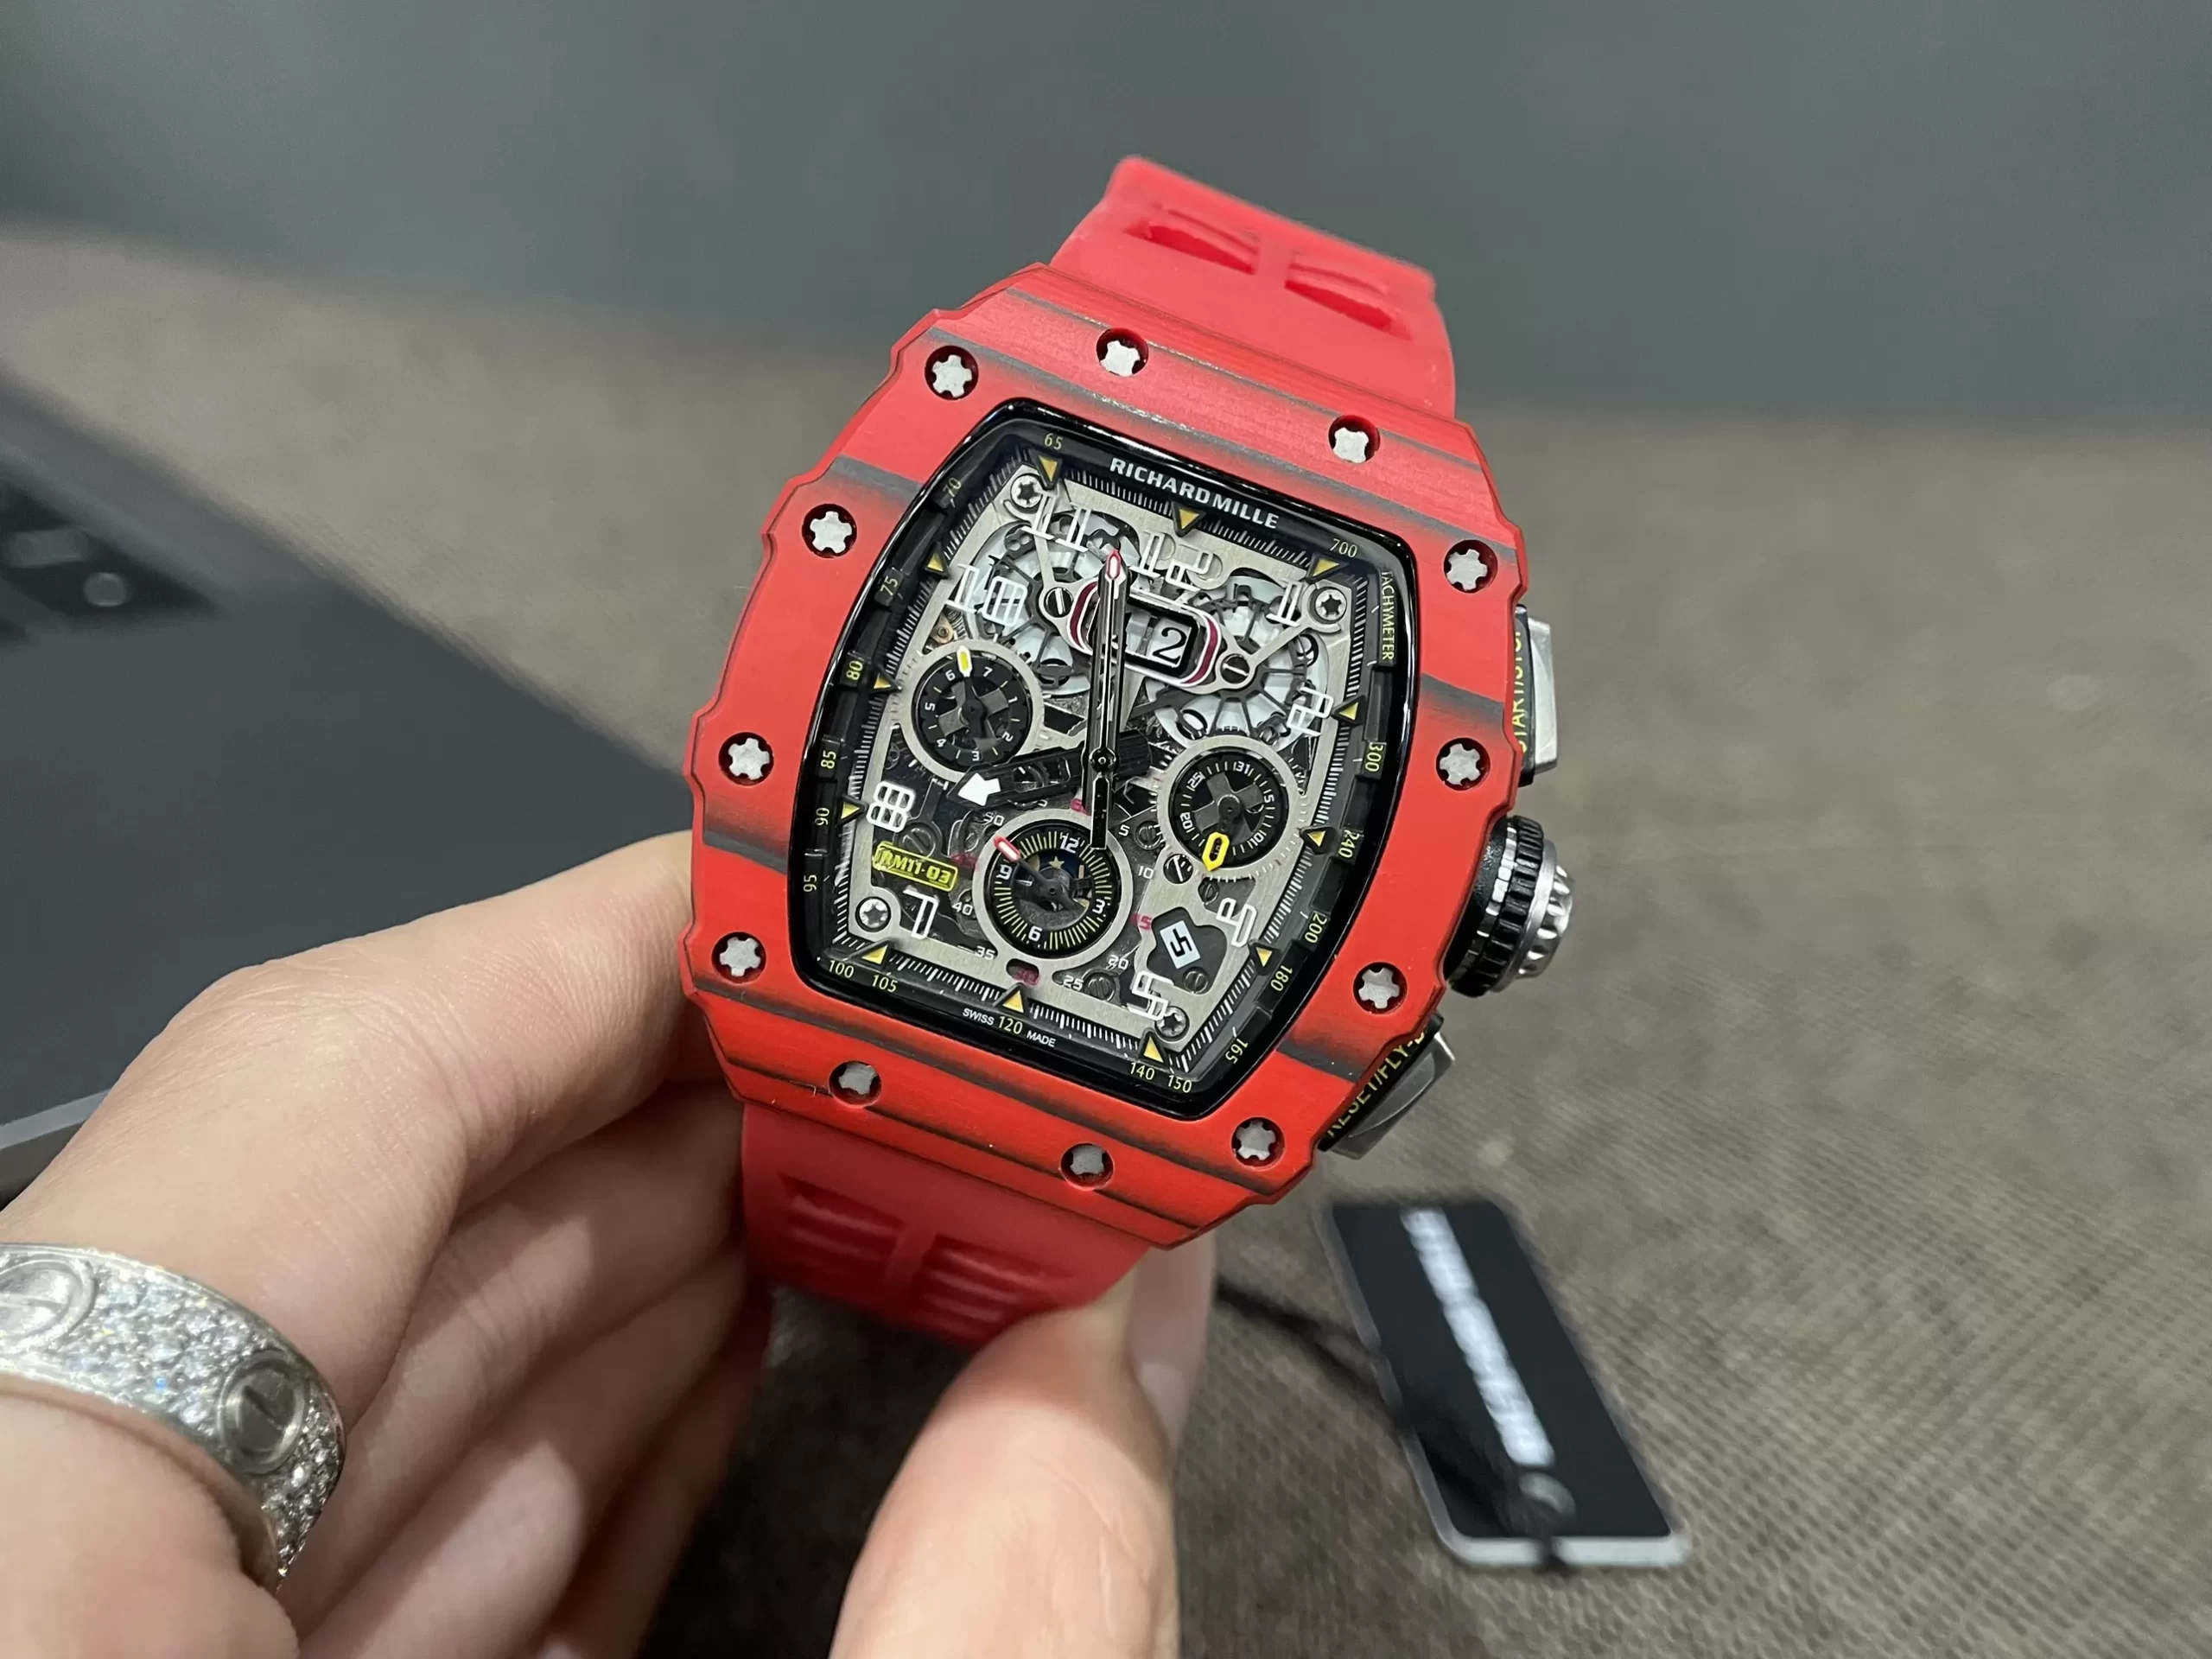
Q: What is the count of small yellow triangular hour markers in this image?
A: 12